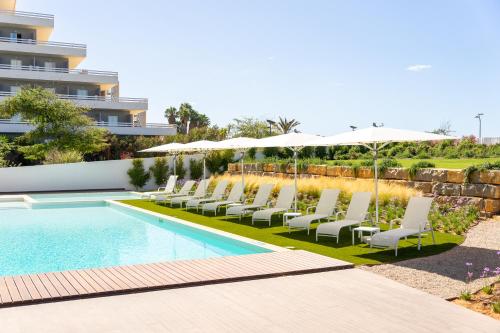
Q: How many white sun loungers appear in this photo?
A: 10